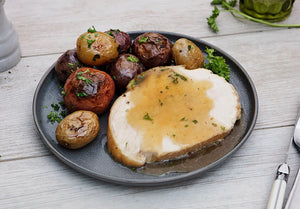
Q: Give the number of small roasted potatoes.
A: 8